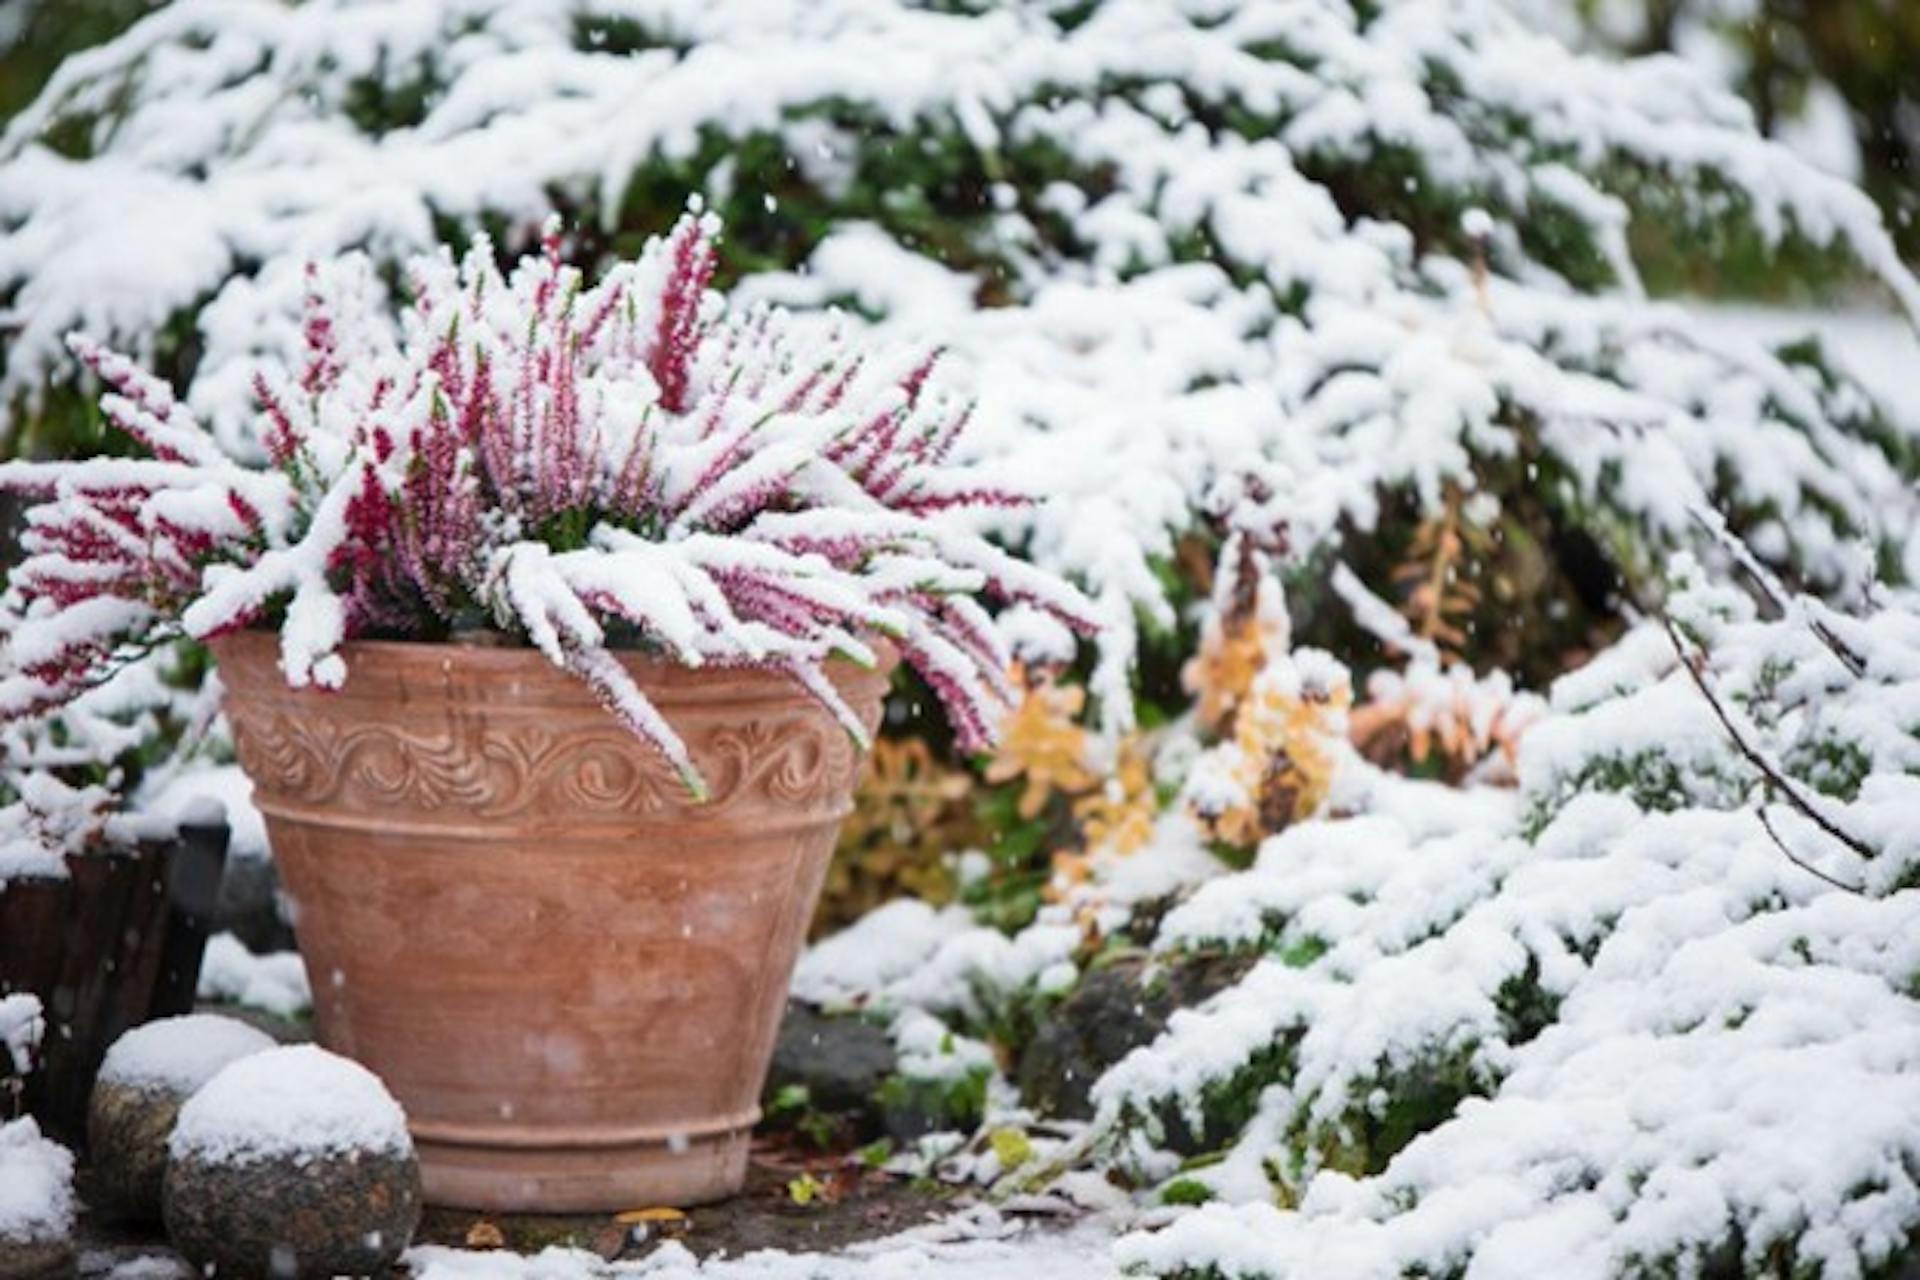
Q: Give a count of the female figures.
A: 0